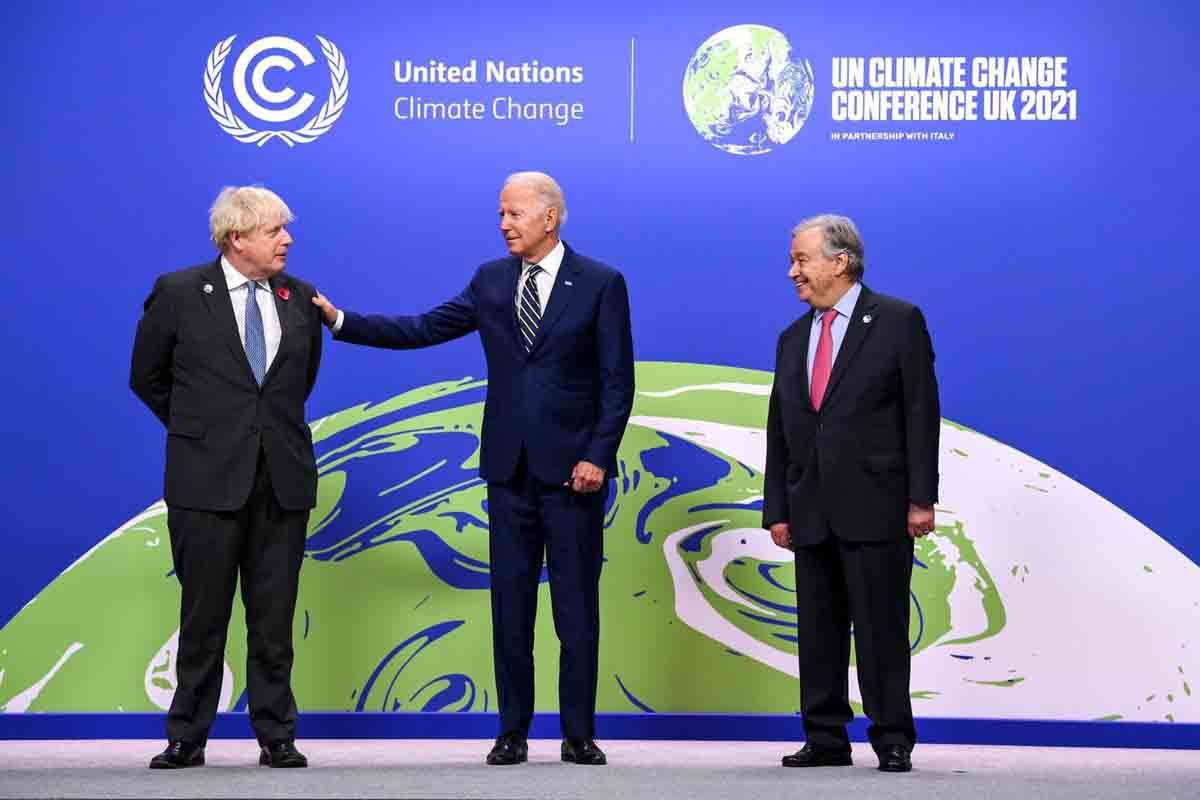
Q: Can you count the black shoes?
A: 6